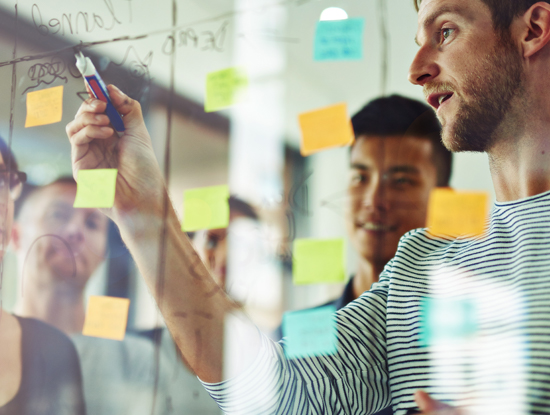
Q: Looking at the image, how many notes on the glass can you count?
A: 11